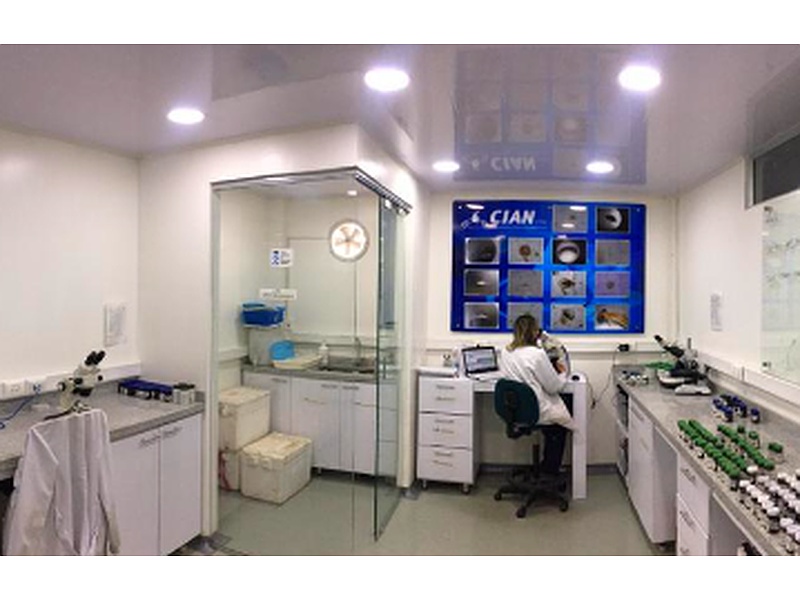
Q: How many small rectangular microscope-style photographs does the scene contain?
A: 14